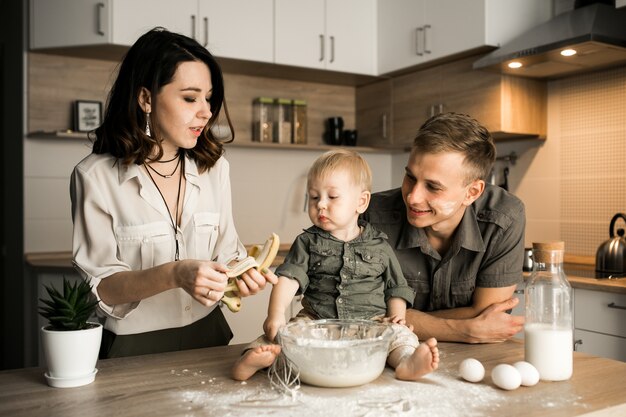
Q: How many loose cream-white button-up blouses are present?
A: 1